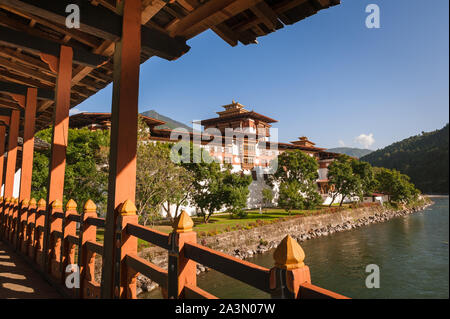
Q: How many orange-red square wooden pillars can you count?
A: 5